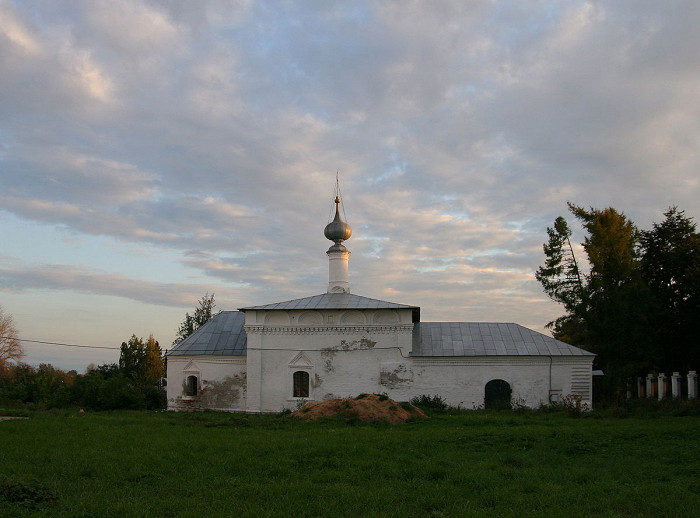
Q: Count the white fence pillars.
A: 6